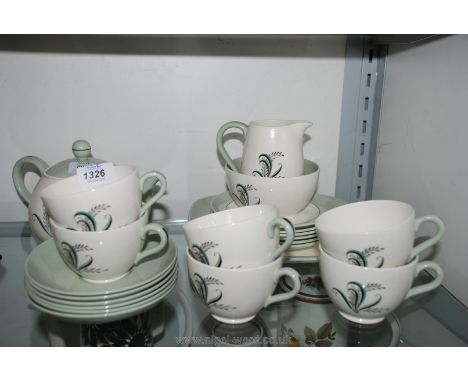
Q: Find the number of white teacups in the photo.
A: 6